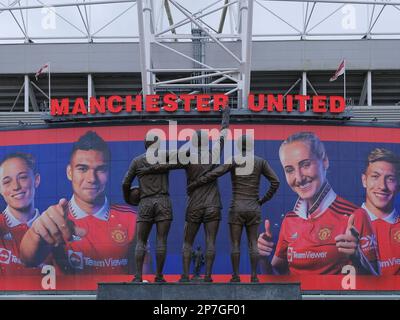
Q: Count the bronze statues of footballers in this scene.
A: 3